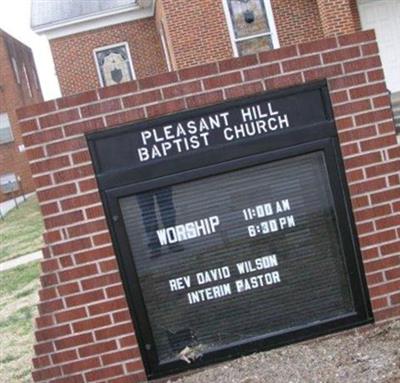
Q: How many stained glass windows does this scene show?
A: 2